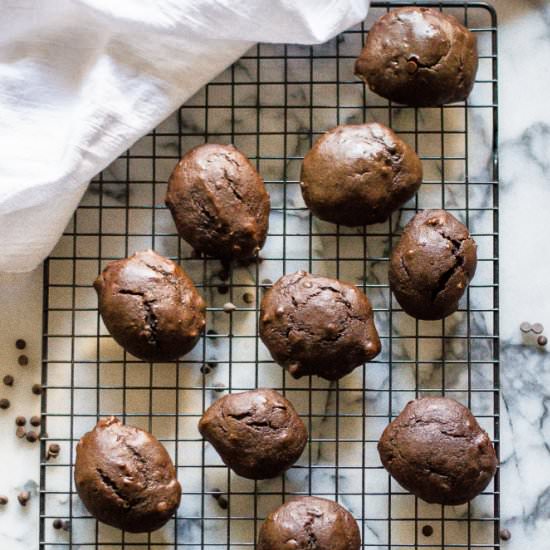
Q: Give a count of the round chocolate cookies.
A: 10